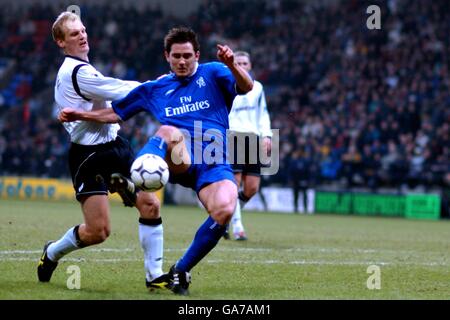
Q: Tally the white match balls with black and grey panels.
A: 1